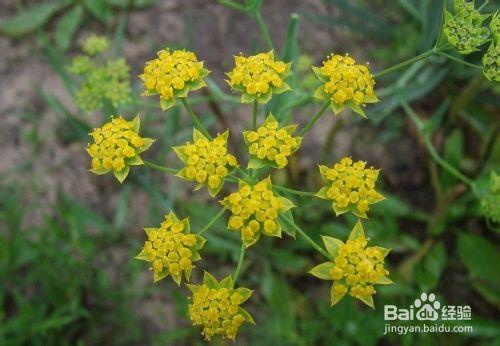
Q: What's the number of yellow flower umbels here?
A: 11